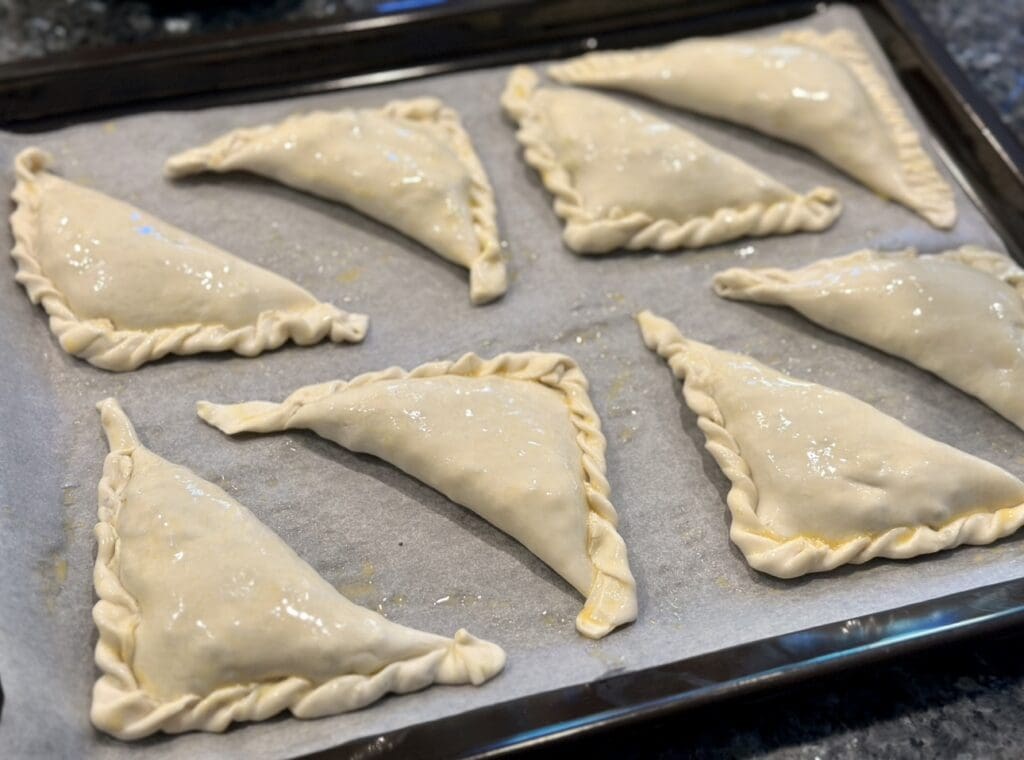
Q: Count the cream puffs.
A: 0